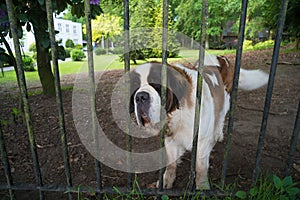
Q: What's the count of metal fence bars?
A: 10